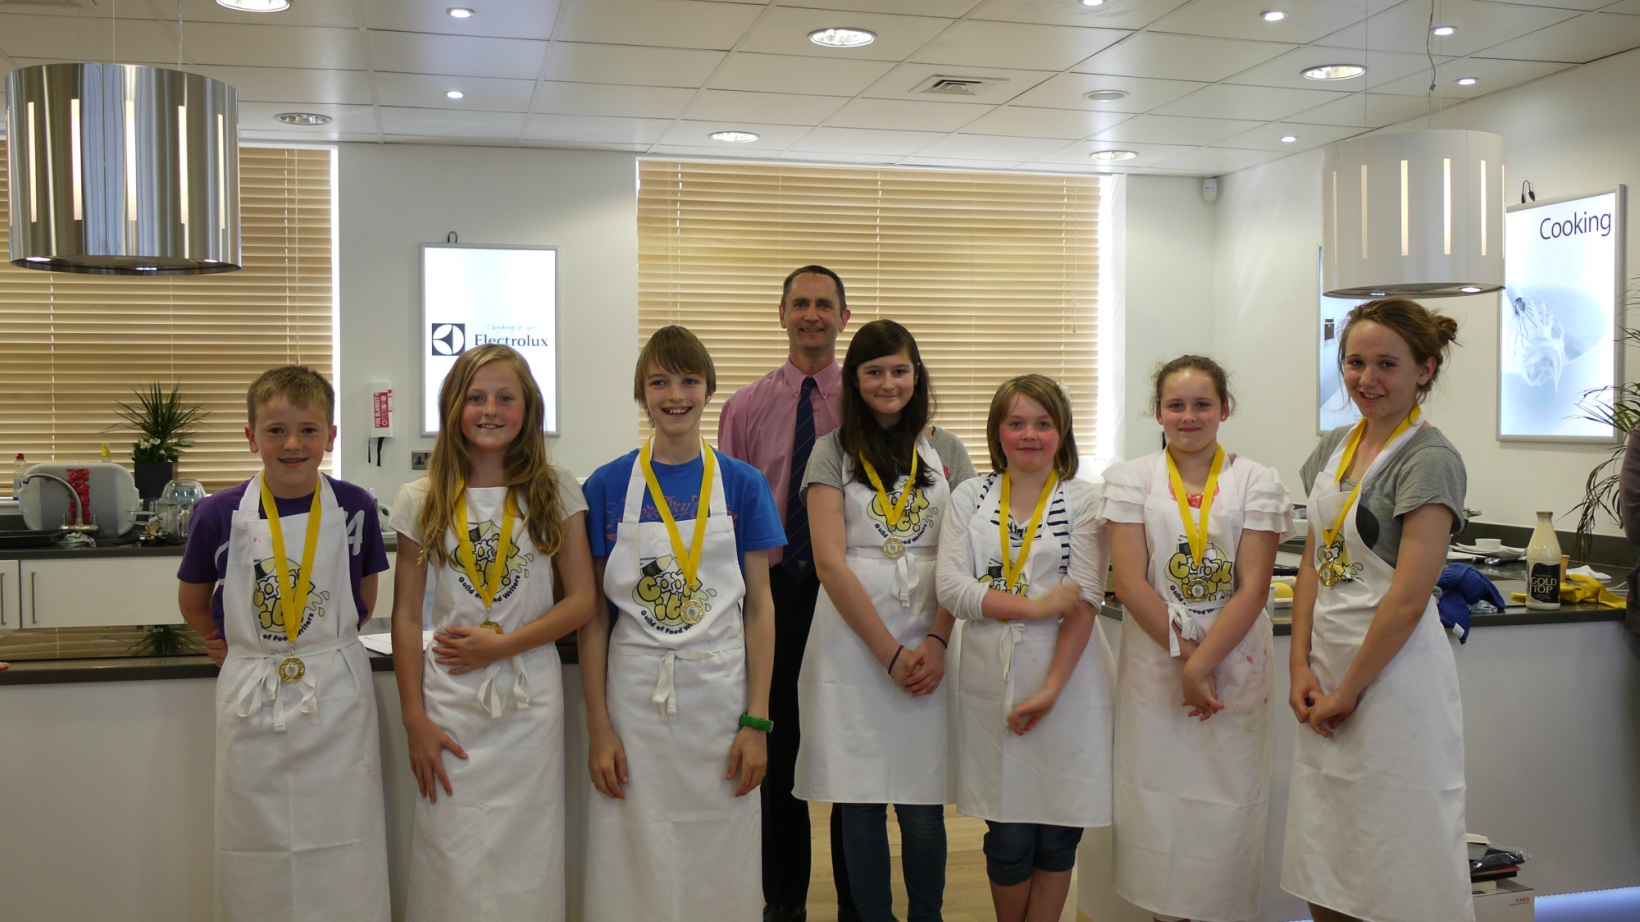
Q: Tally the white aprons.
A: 7